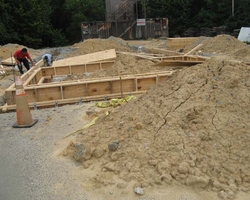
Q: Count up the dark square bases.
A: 1